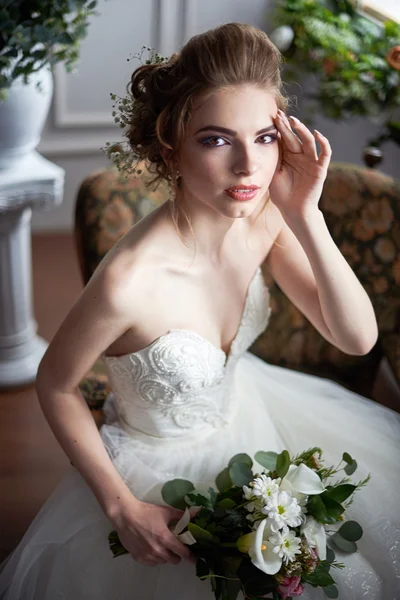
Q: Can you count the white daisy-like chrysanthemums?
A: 3